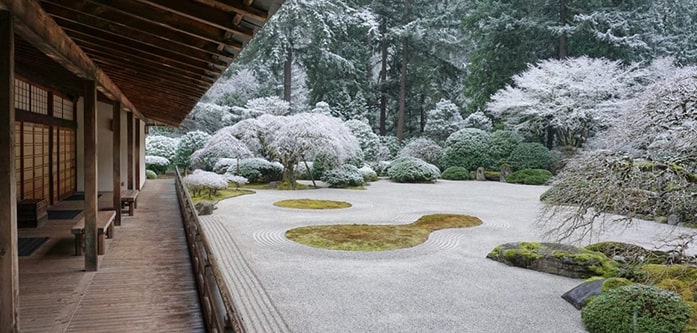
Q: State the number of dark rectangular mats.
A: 3